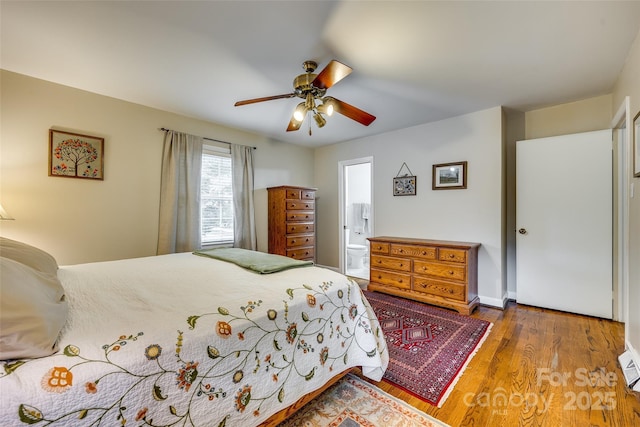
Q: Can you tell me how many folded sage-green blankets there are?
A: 1